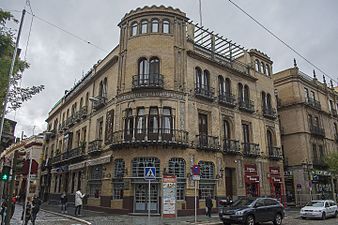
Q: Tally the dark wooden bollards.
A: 0